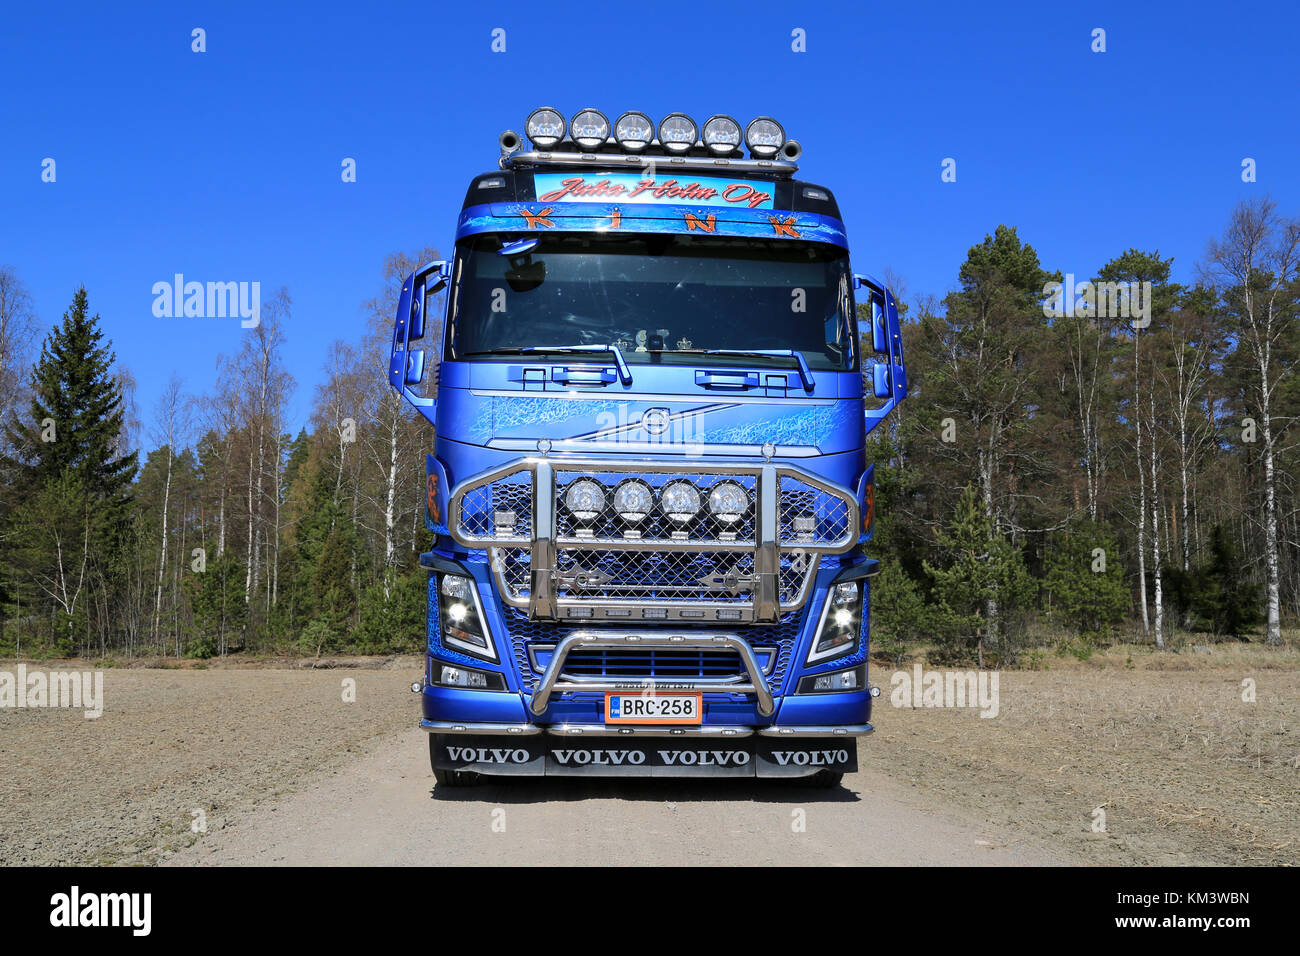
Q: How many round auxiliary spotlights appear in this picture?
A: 10